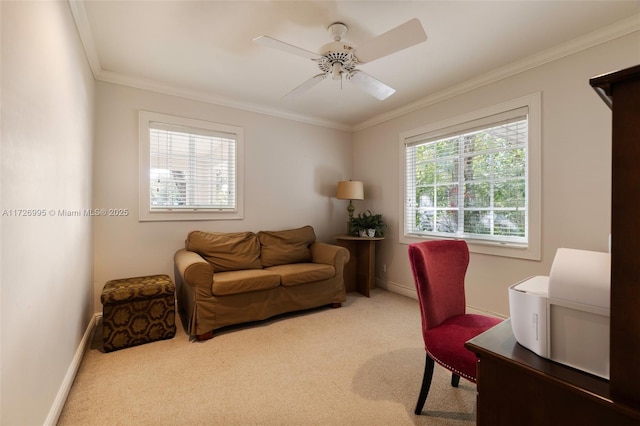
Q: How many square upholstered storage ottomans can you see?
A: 1